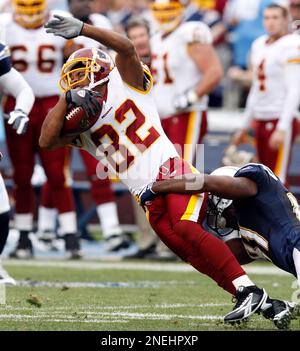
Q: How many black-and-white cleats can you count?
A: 2